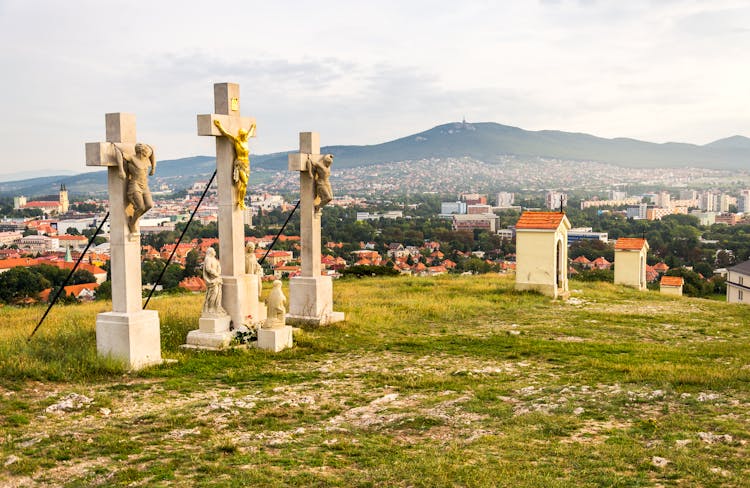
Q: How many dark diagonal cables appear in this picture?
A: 3